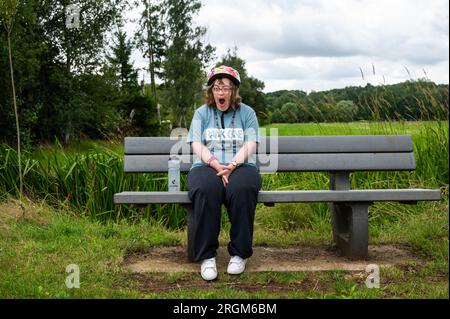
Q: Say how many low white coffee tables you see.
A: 0